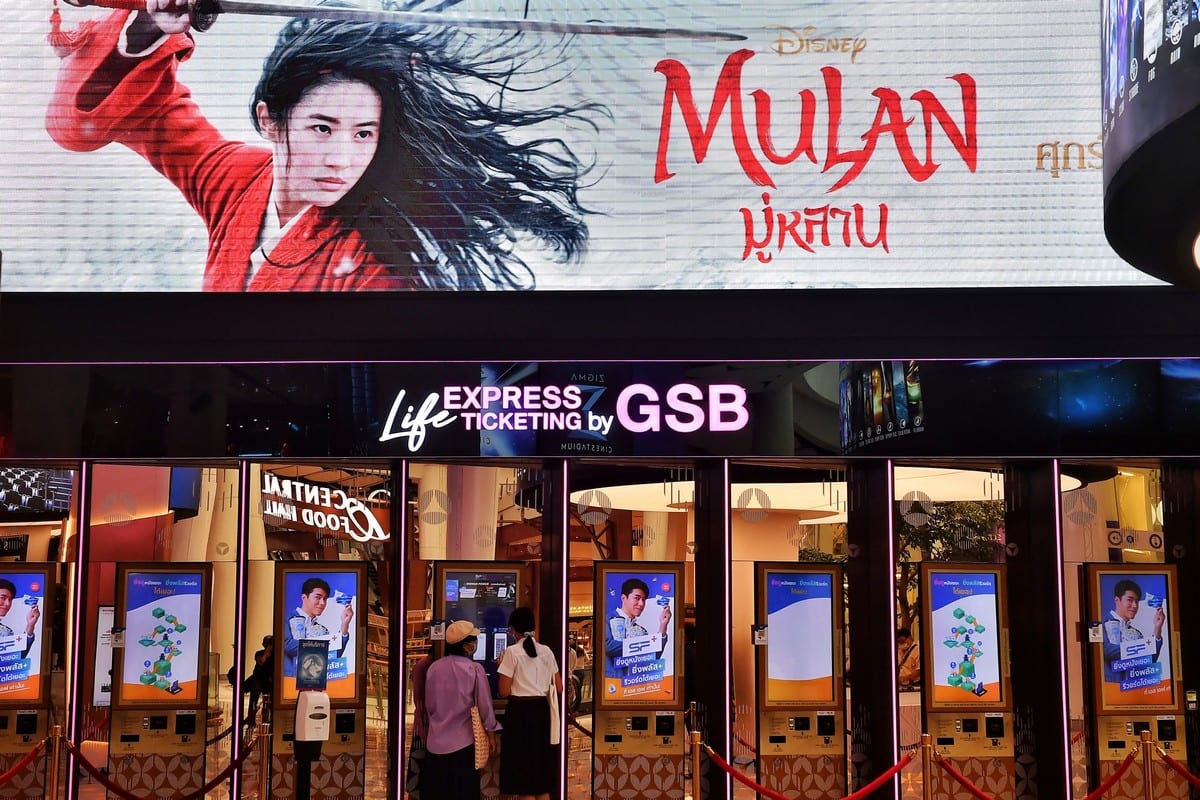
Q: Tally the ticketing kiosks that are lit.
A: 8